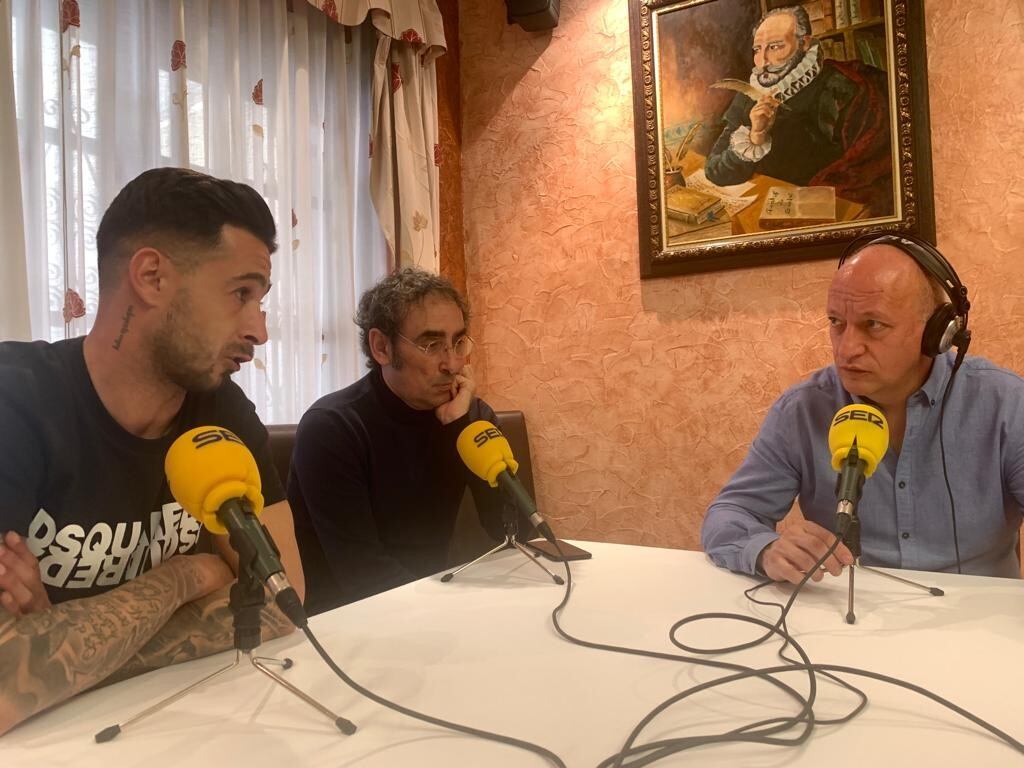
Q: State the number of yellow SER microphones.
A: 3